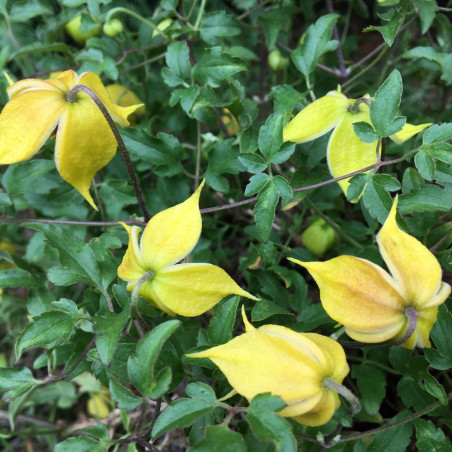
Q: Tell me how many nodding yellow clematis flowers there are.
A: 5